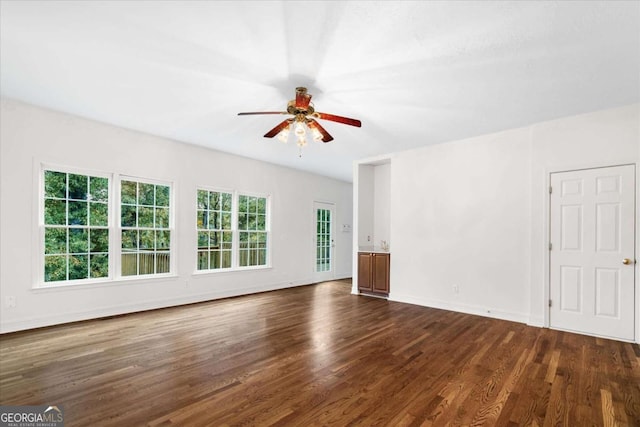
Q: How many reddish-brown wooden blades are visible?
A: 5